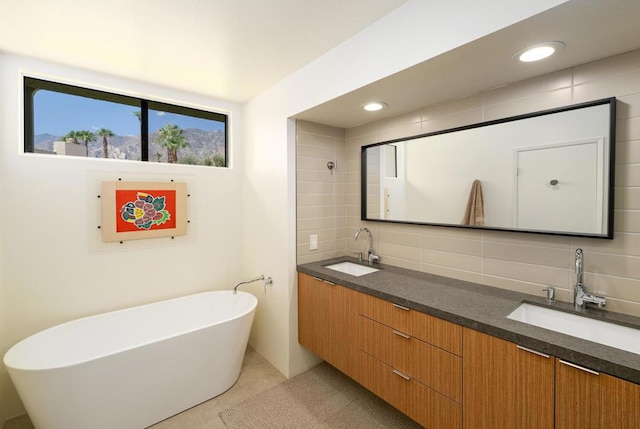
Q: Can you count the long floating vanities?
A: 1